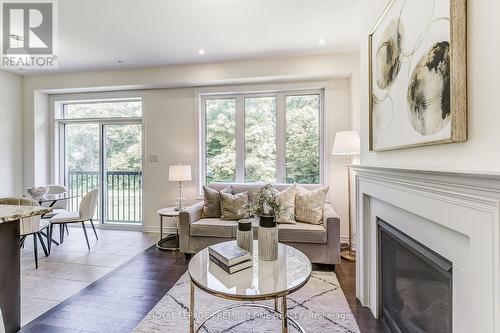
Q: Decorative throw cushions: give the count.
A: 4